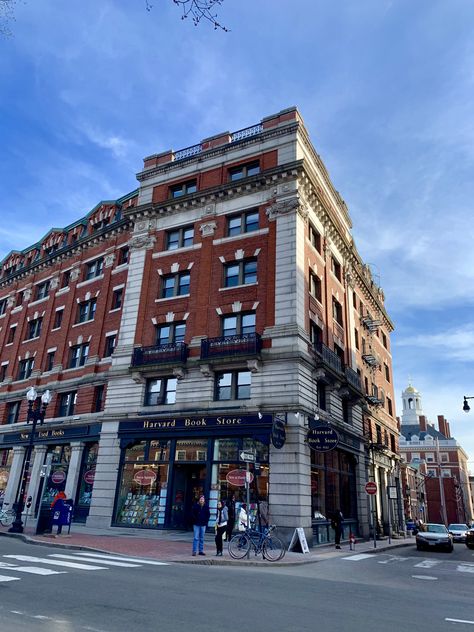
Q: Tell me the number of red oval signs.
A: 4